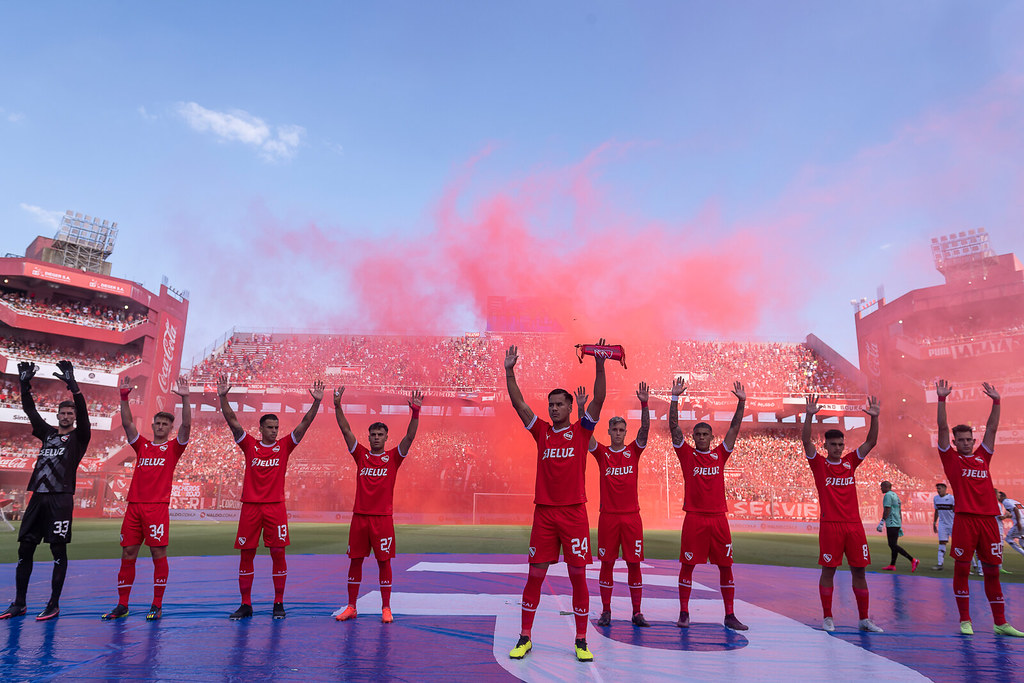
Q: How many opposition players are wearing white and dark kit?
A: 3